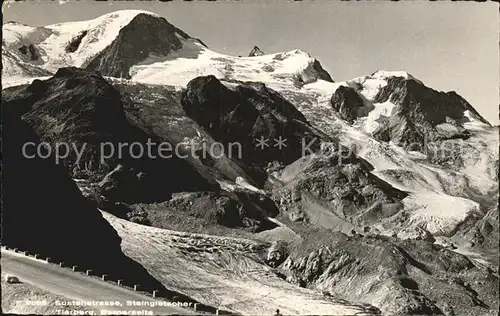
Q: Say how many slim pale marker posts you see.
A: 14